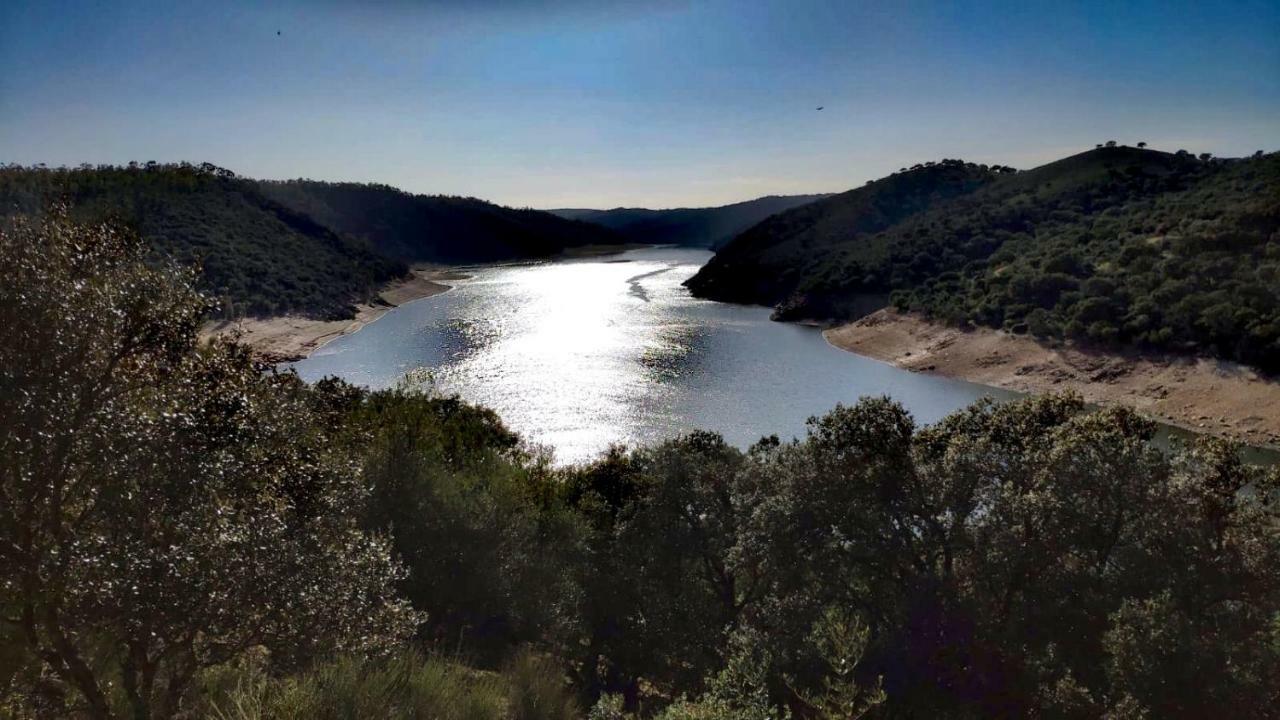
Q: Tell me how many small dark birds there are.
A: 2